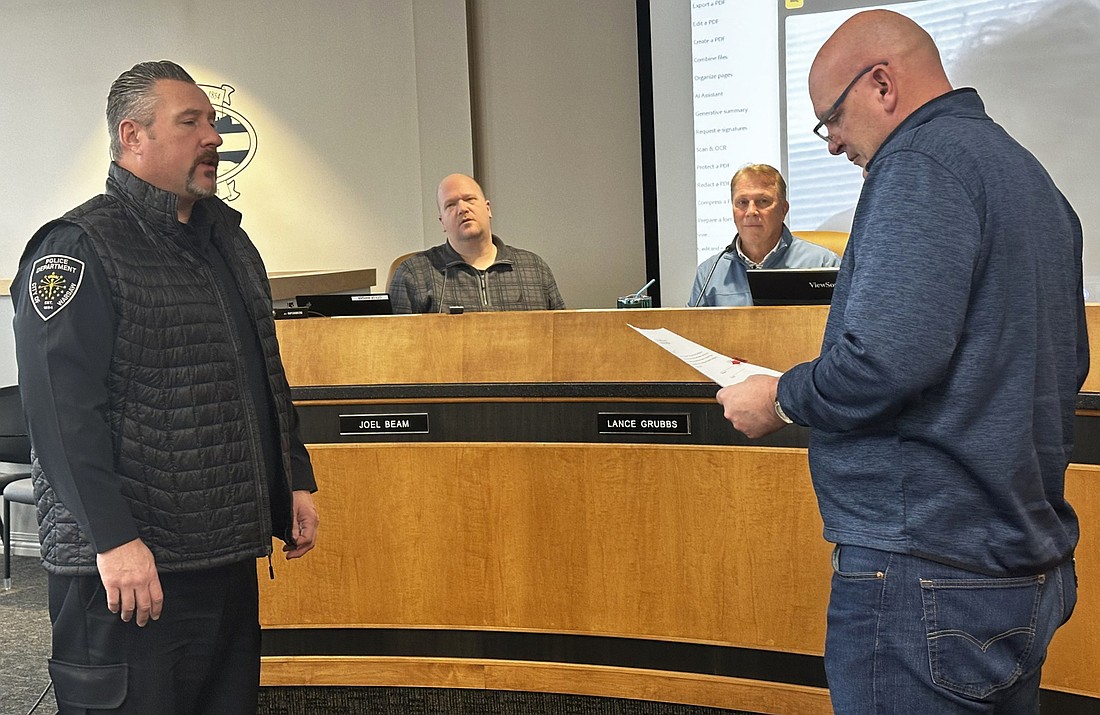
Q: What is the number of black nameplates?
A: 2